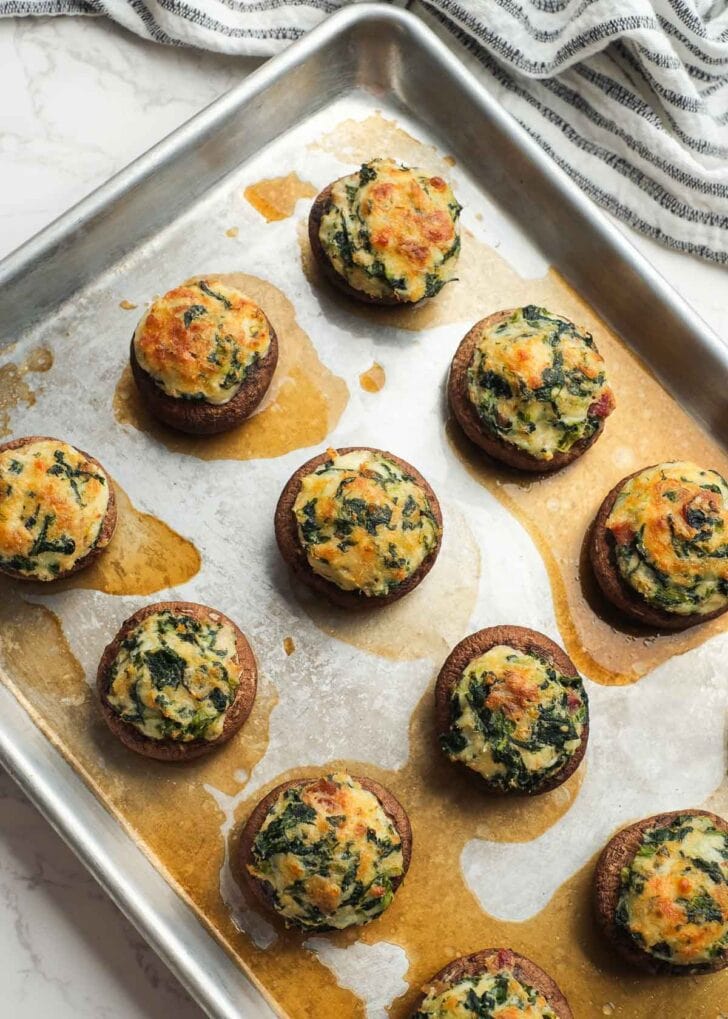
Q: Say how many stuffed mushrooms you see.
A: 11